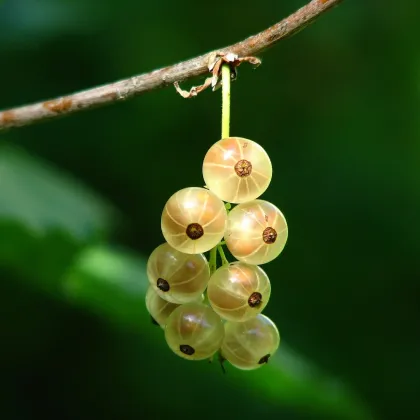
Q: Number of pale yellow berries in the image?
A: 8